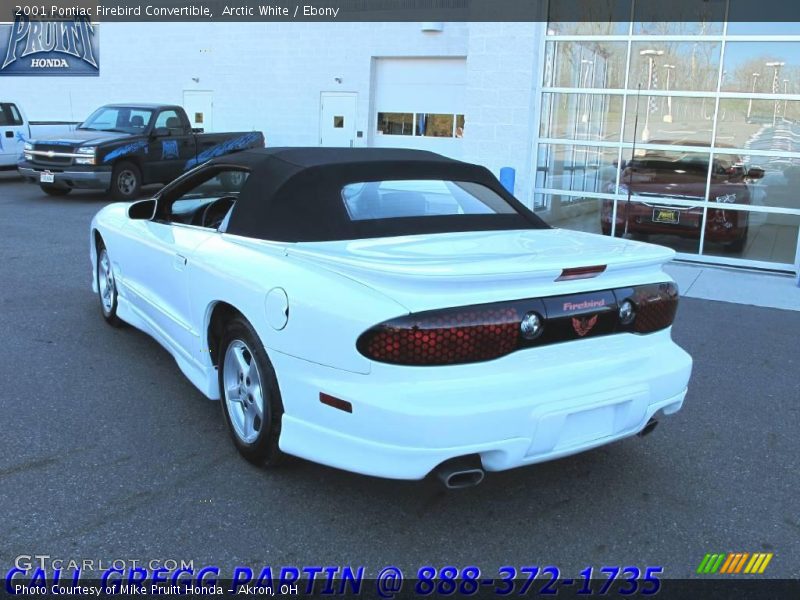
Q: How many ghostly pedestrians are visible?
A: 0